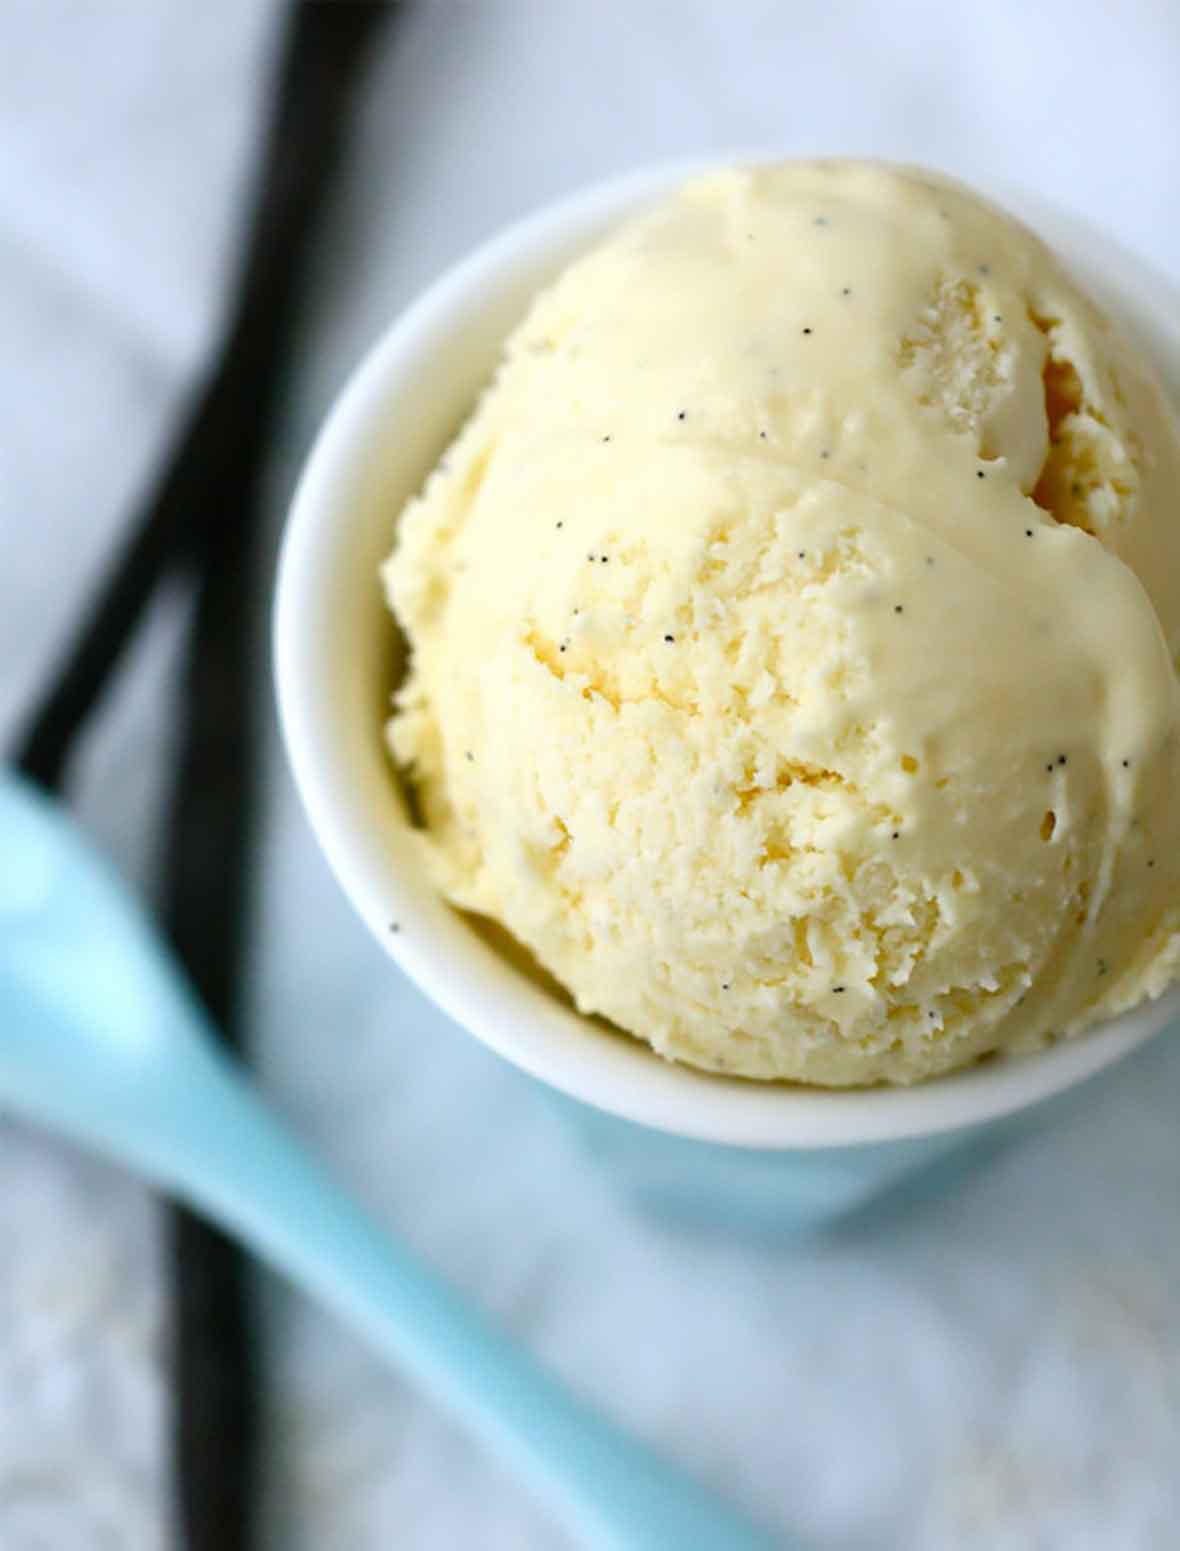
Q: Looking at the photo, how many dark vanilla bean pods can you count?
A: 2